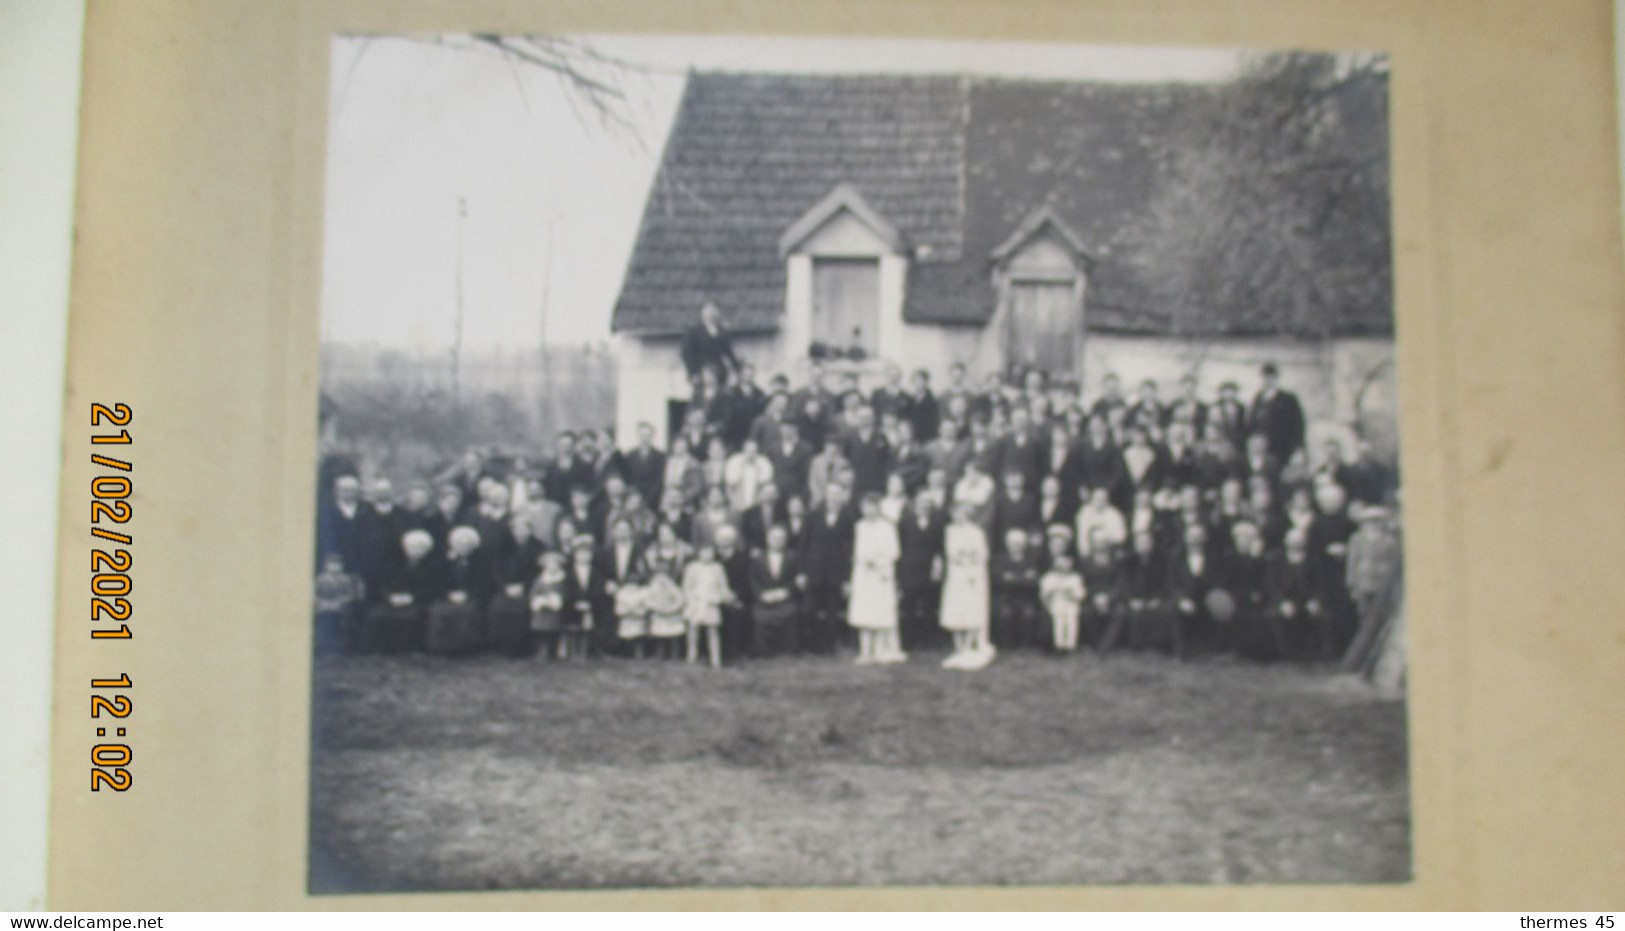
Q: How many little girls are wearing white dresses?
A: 3